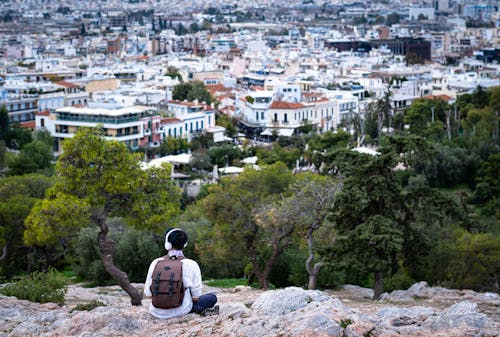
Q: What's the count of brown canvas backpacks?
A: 1